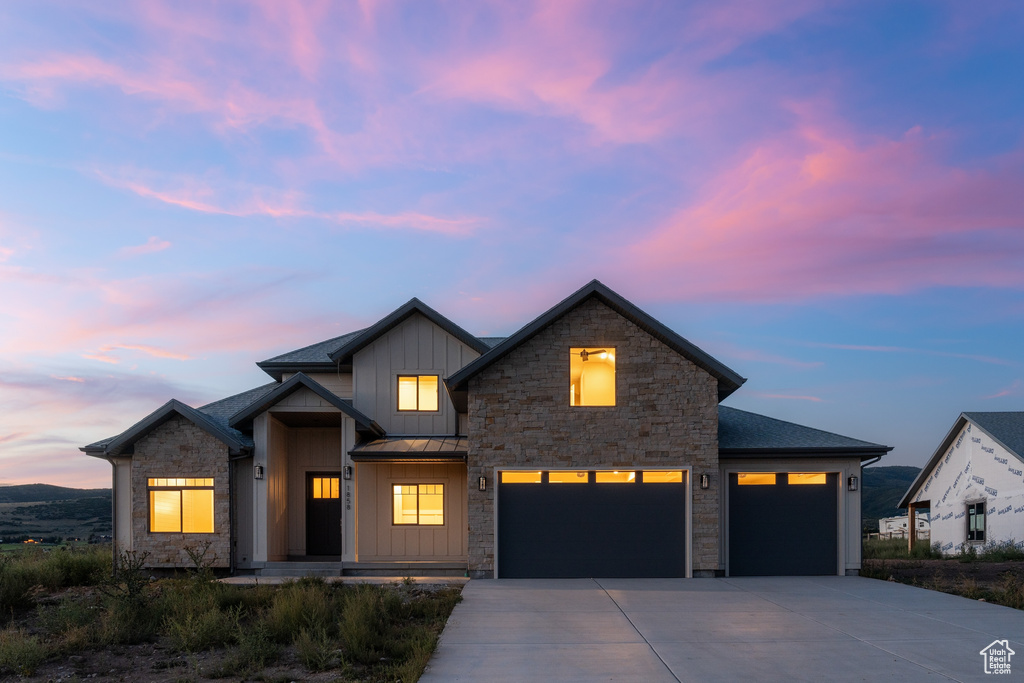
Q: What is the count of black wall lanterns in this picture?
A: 5